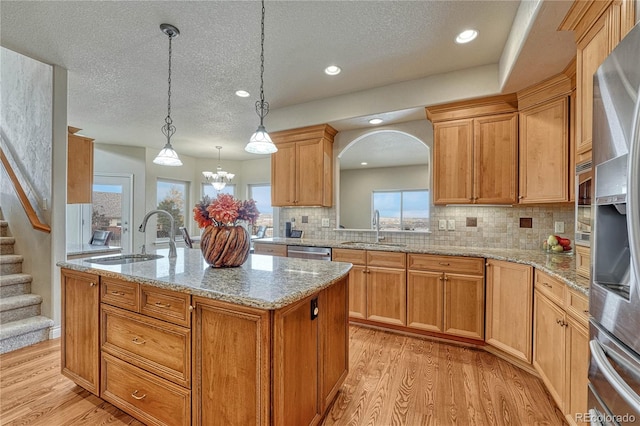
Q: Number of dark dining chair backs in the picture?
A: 3